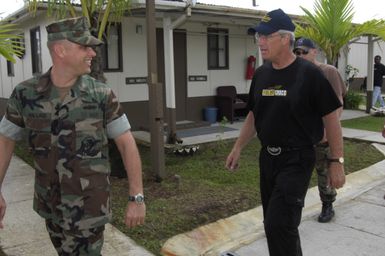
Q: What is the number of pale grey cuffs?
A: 2